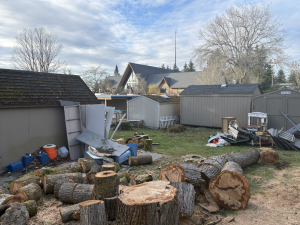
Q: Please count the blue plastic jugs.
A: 3